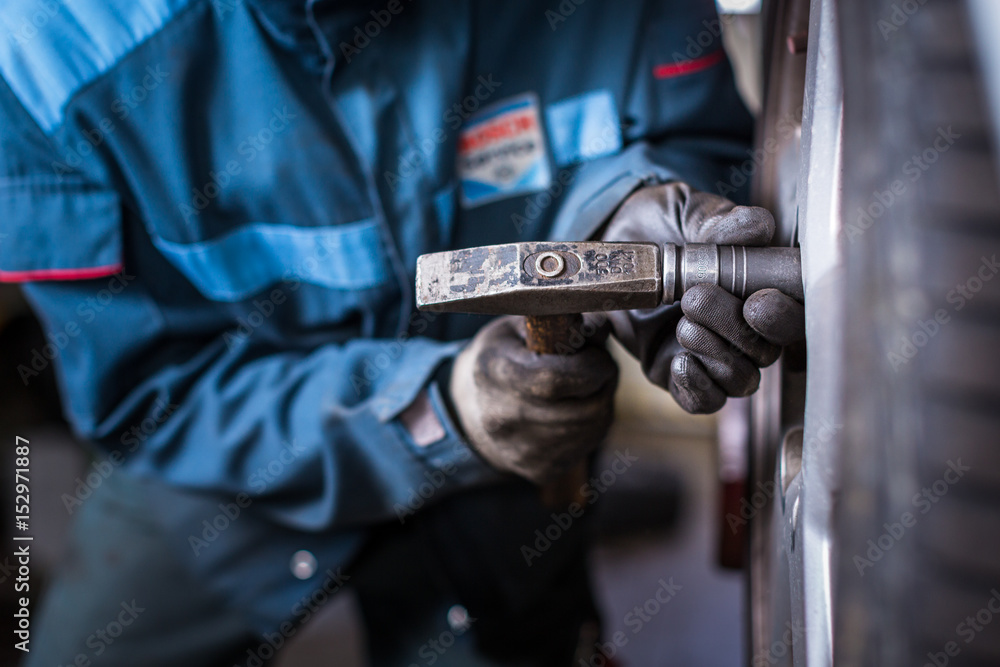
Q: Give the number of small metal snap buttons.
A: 2